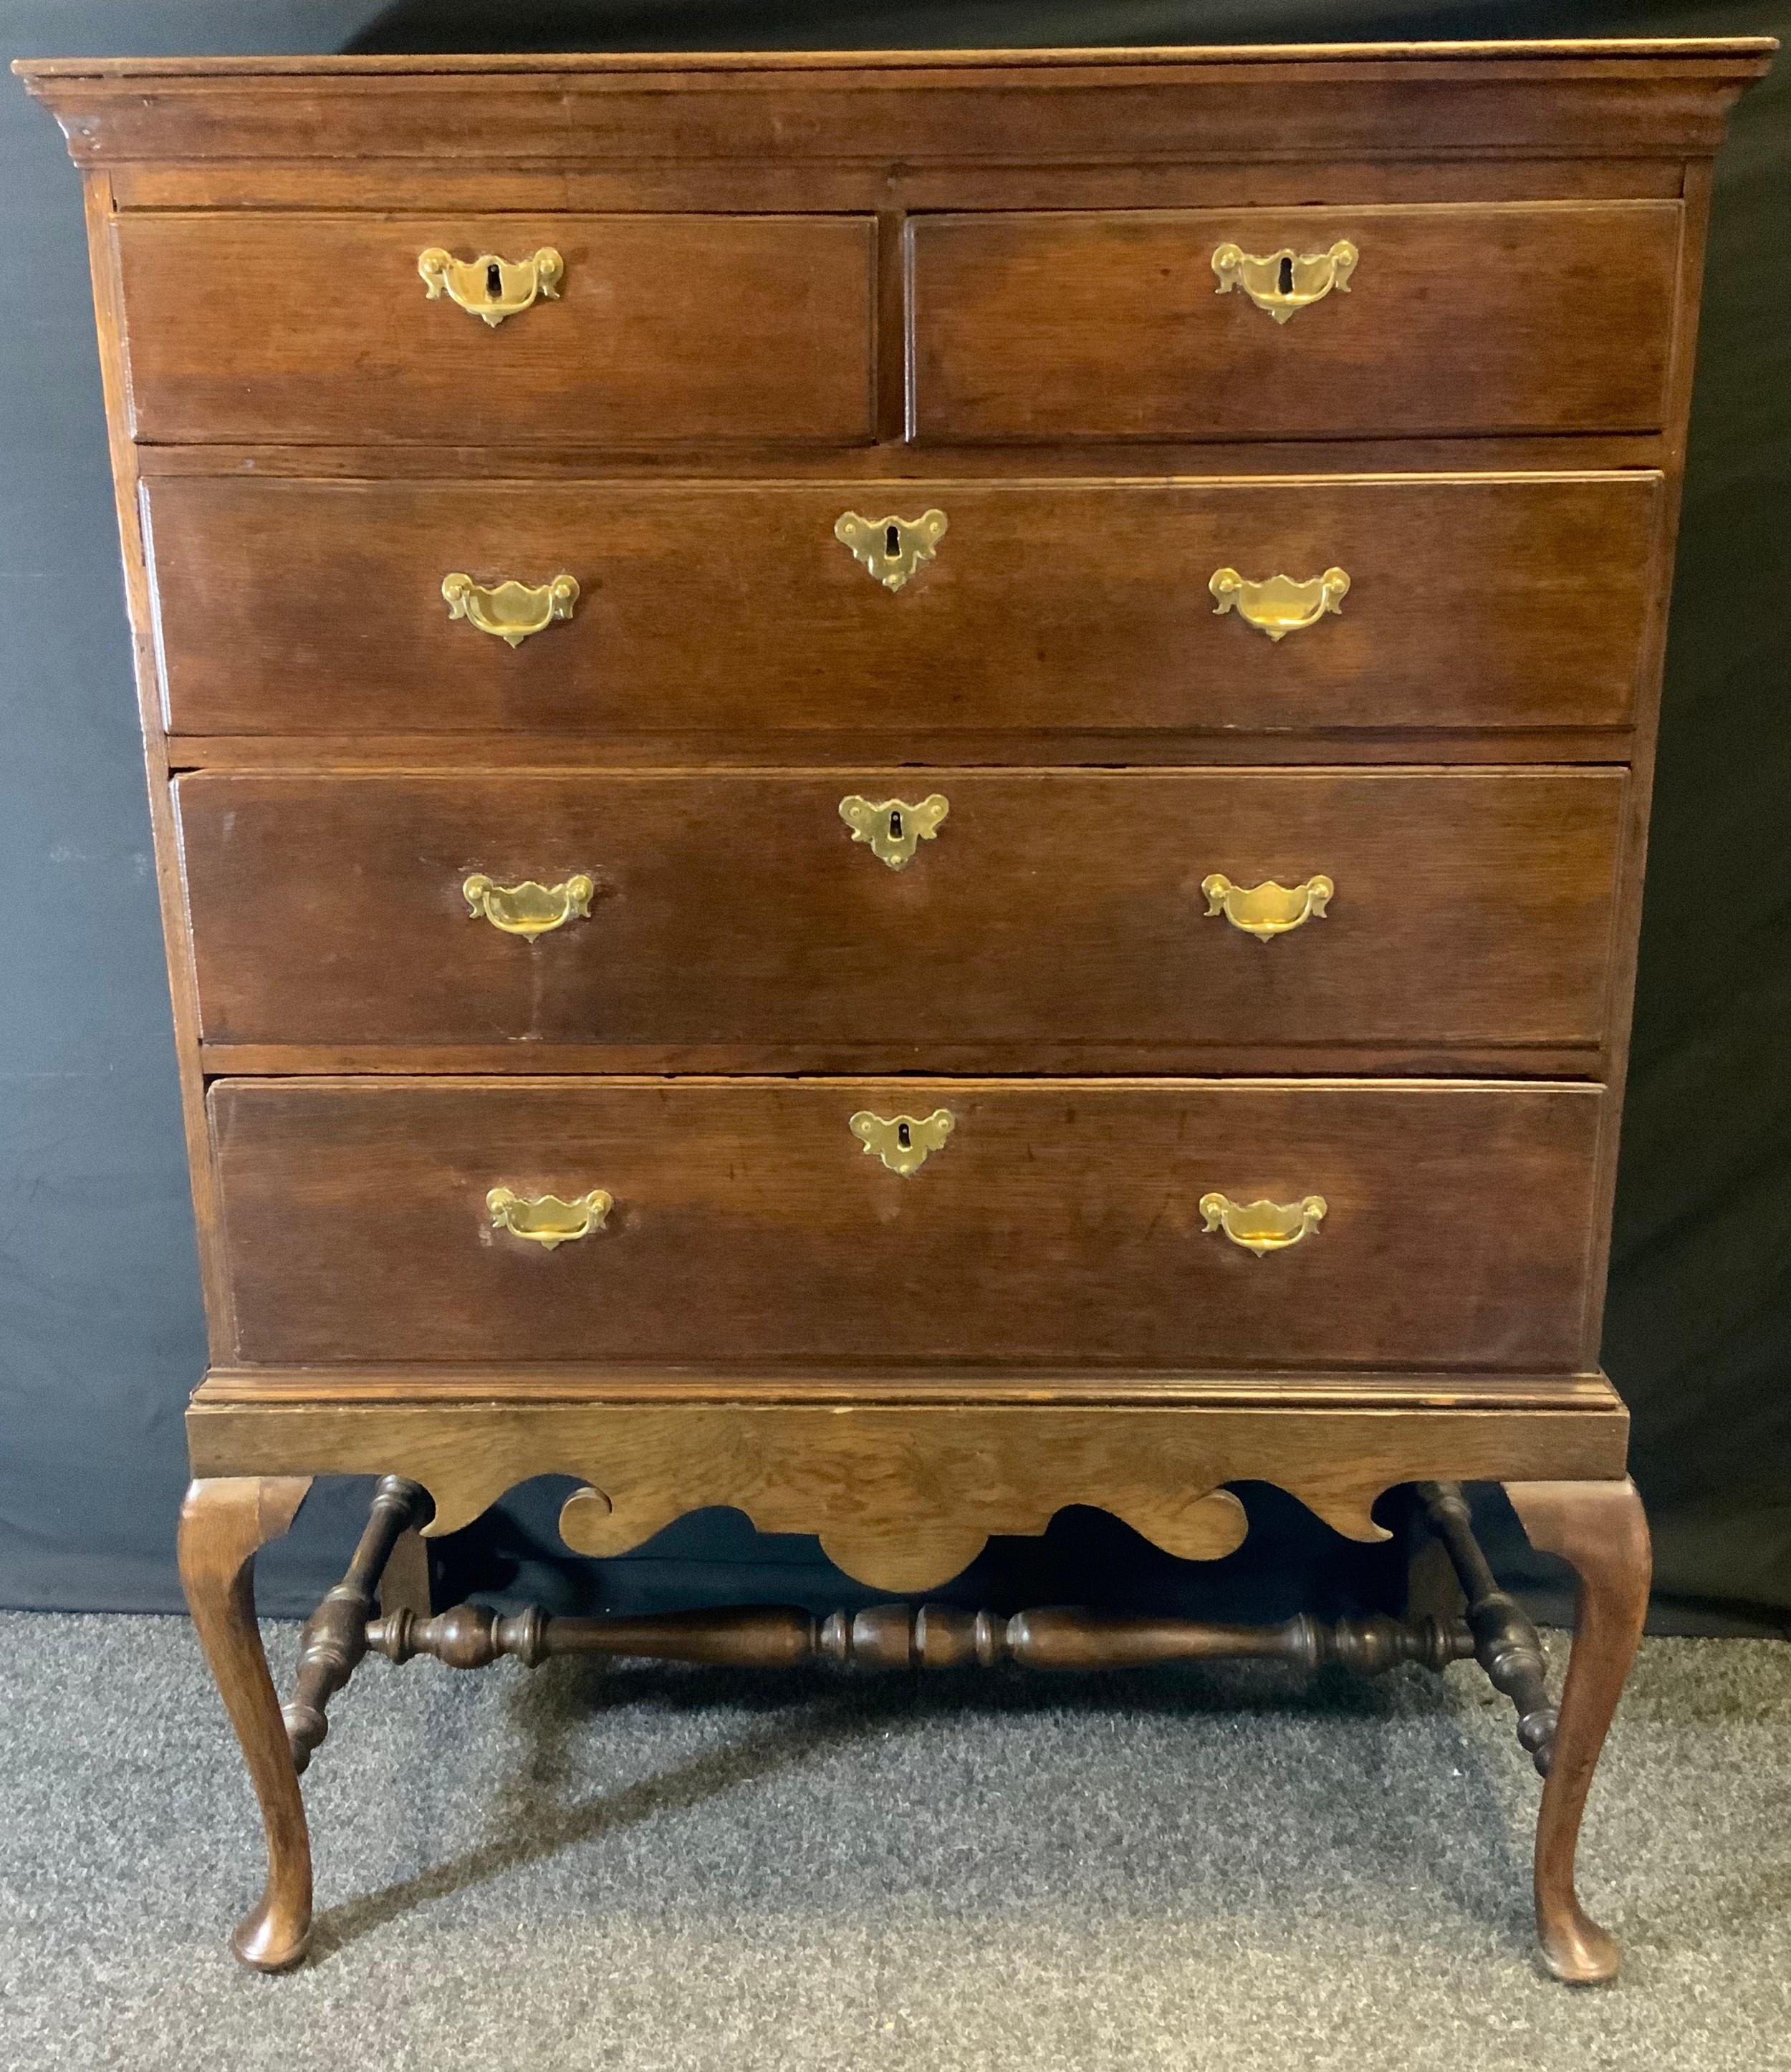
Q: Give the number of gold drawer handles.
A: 8